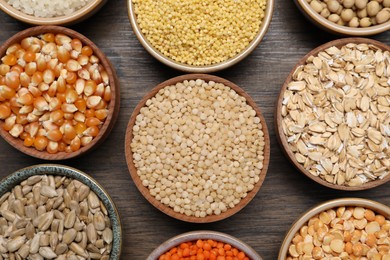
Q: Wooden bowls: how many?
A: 3